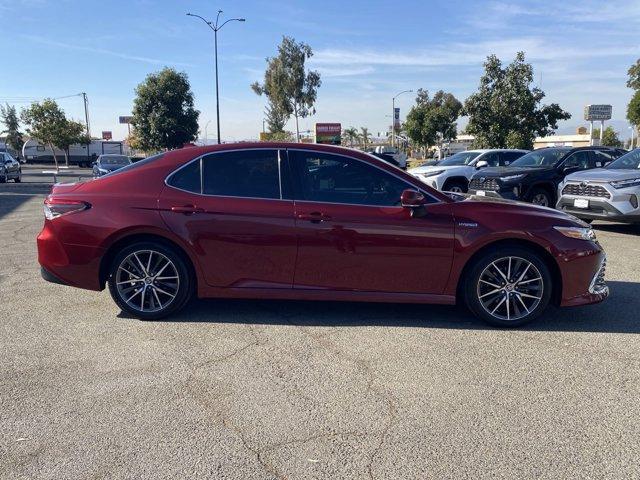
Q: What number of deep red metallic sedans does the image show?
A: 1